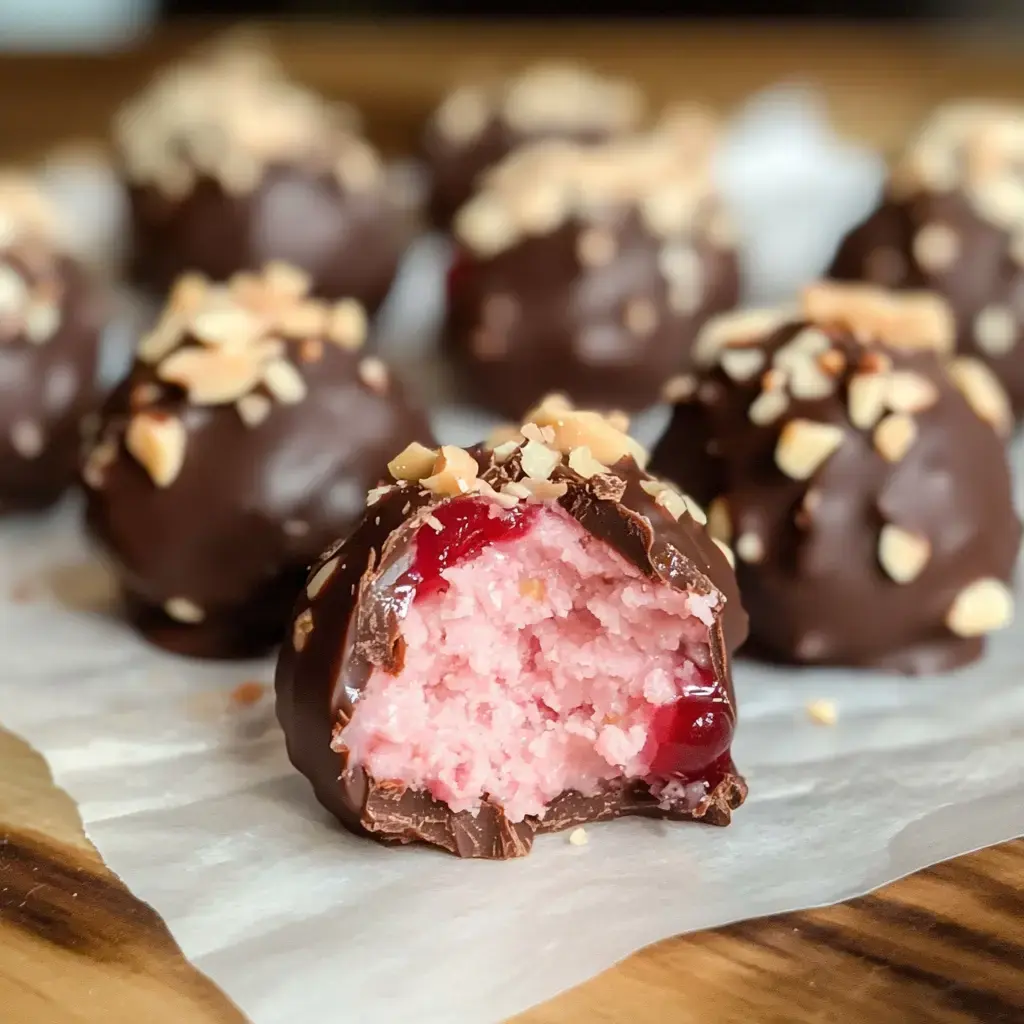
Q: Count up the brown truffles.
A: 8